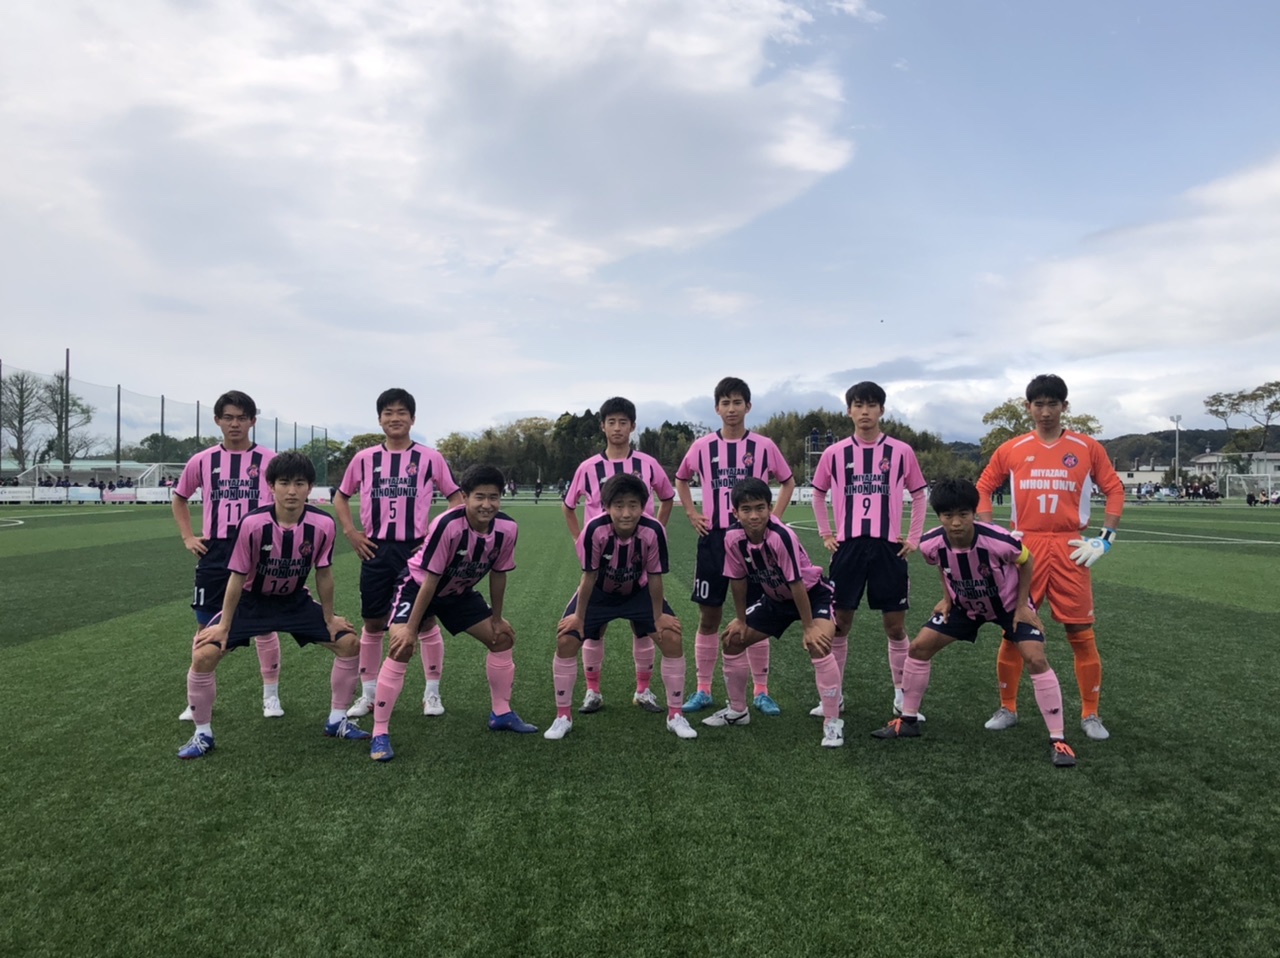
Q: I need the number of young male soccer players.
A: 11